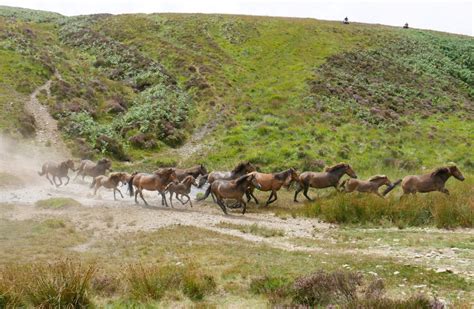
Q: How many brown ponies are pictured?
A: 12